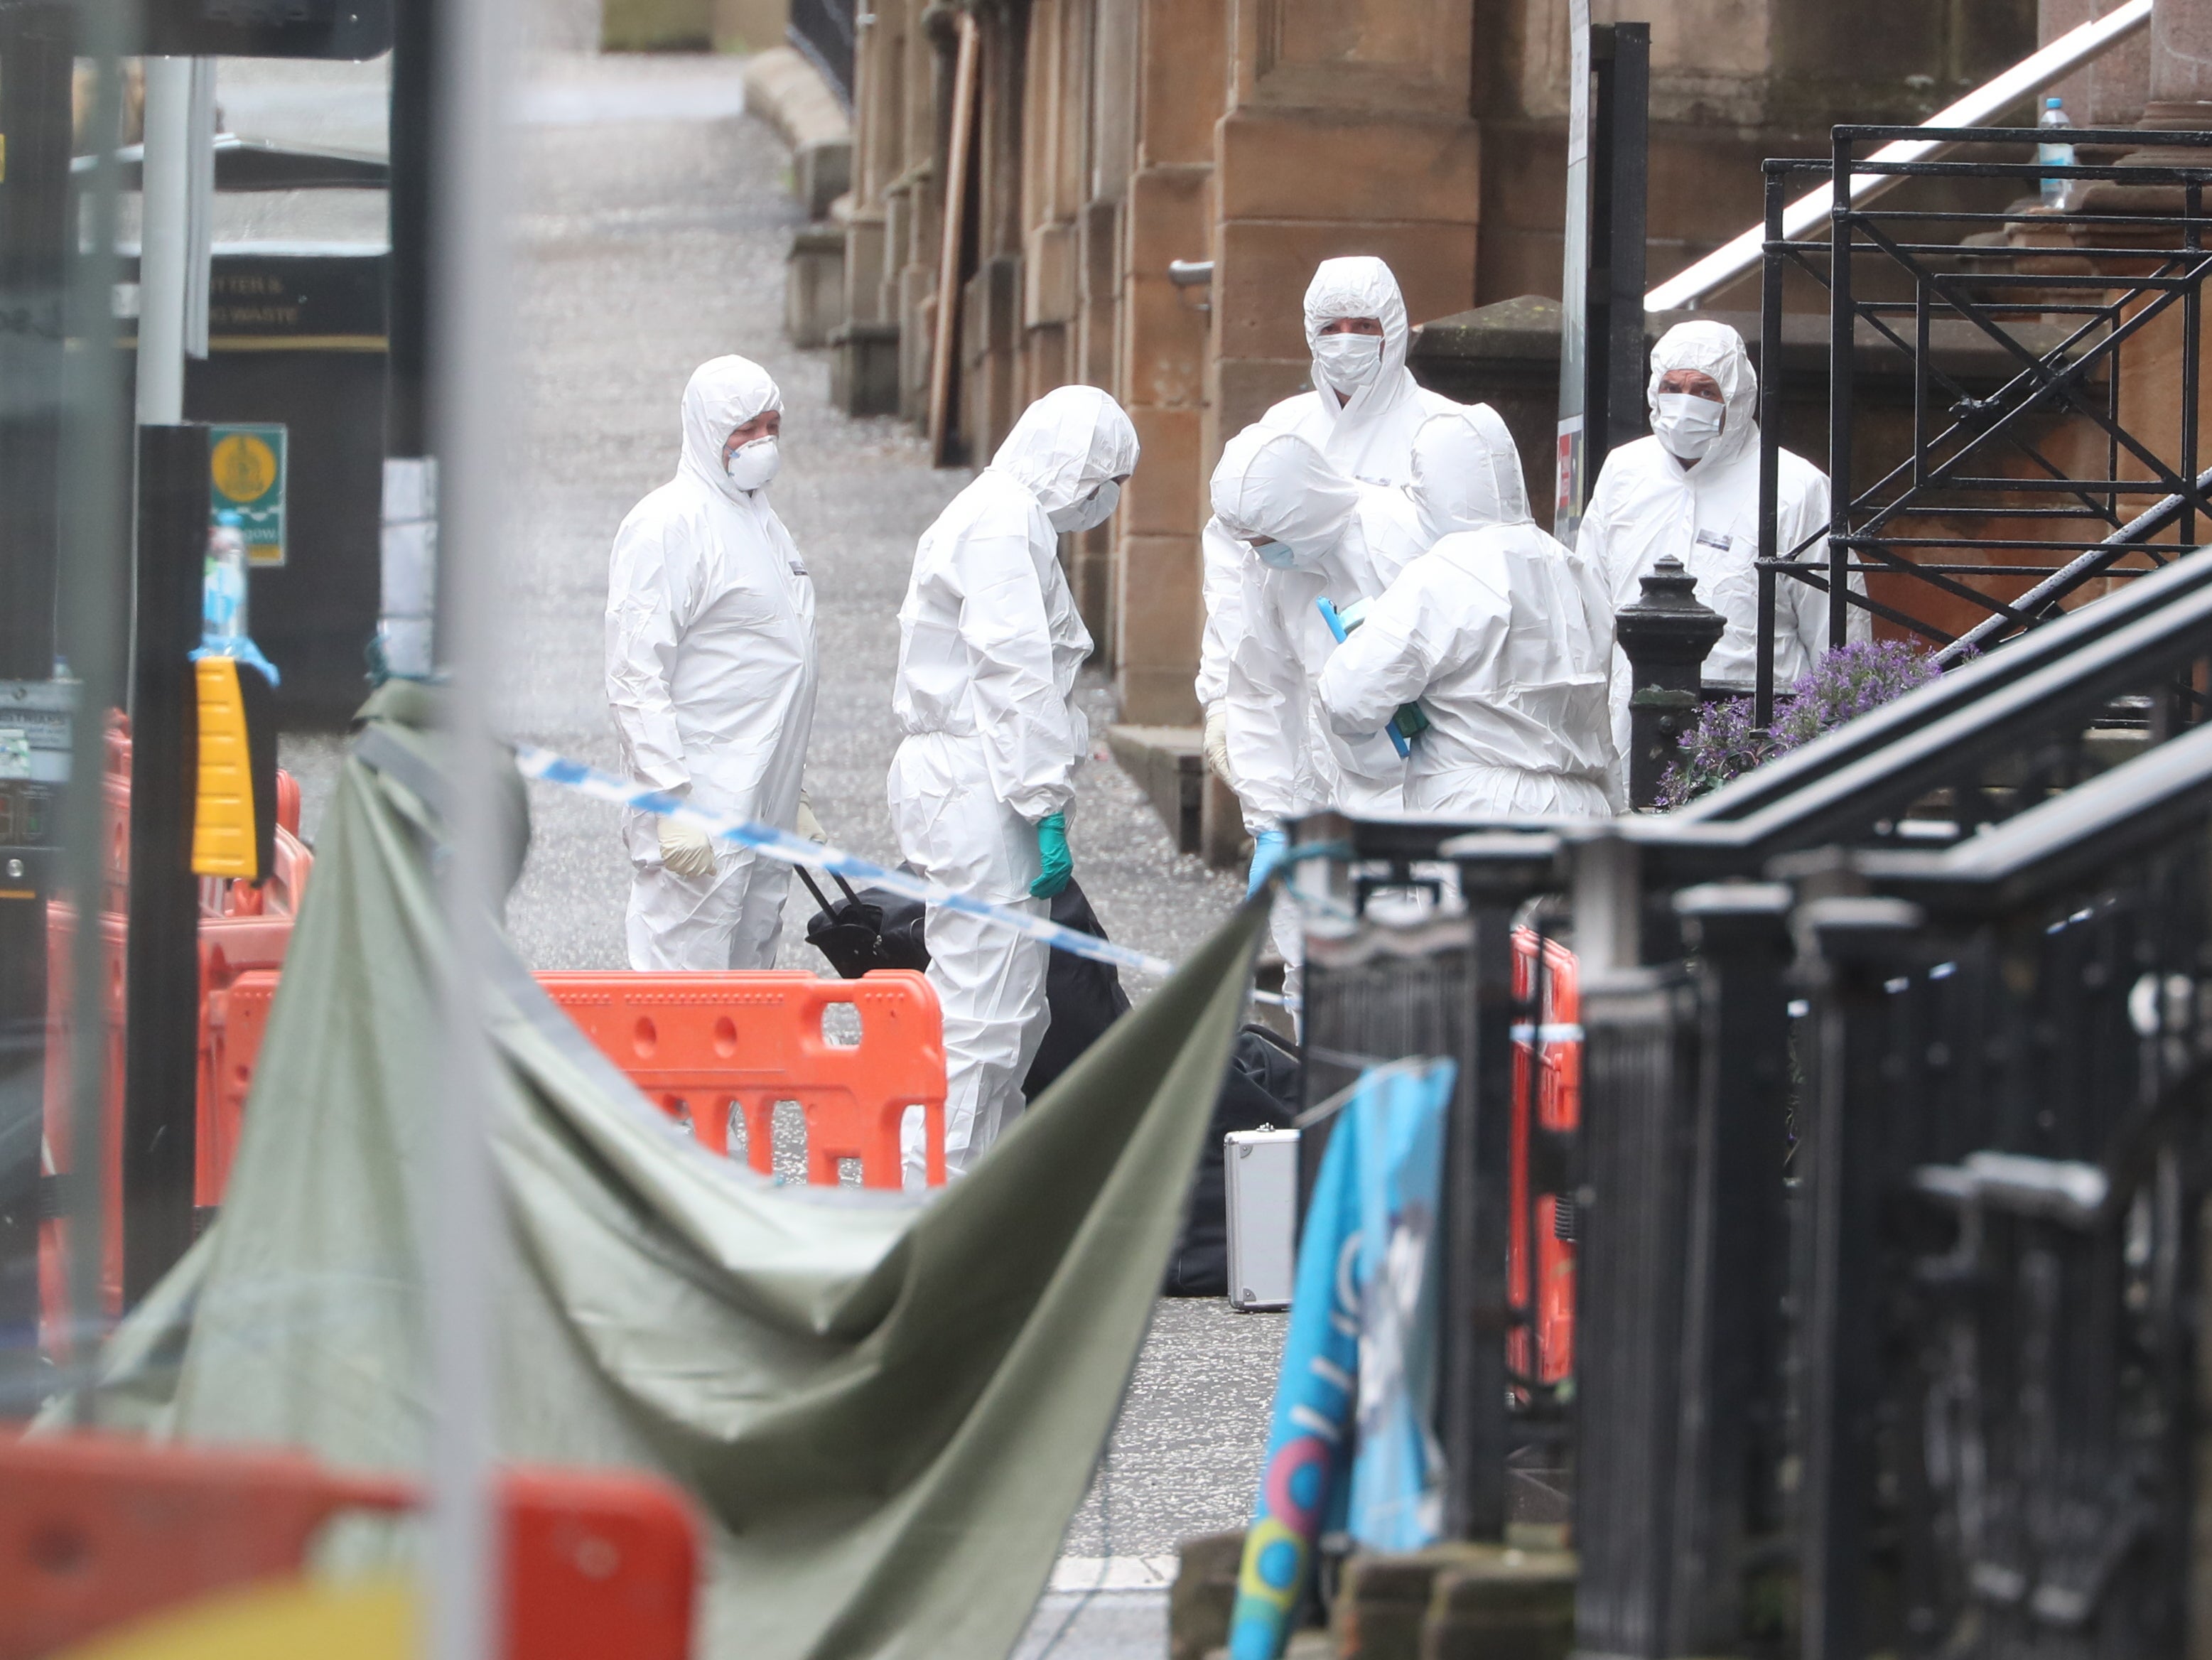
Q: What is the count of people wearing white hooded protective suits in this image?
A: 6